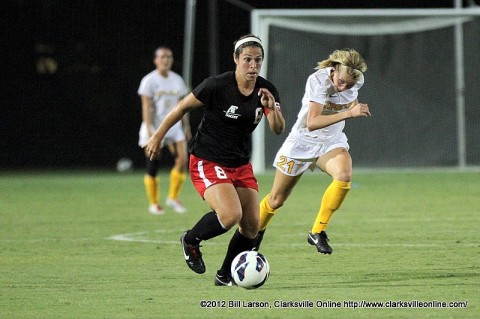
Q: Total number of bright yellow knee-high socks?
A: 4